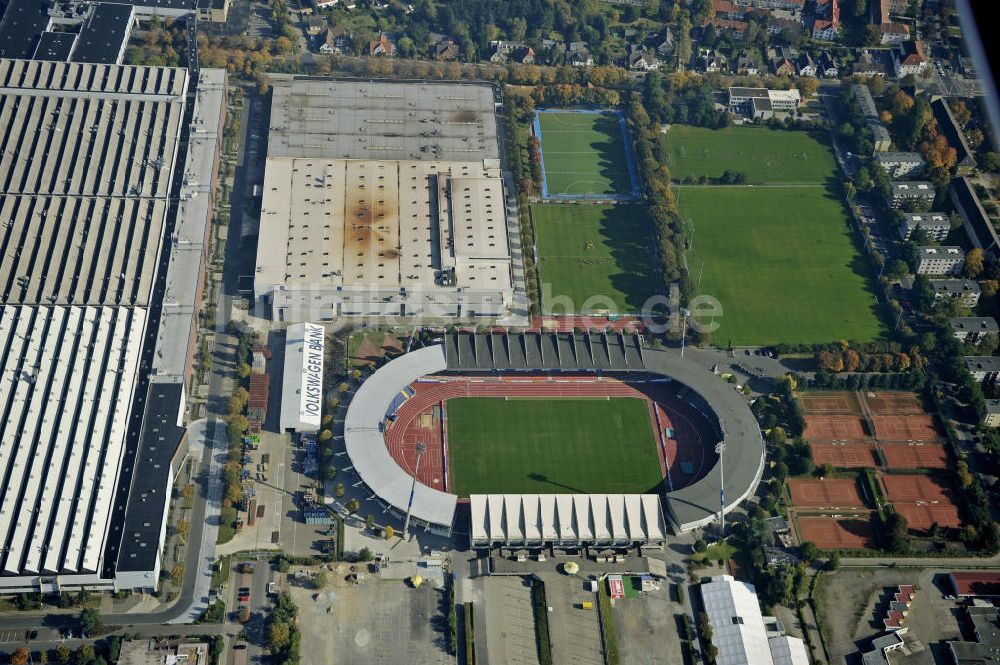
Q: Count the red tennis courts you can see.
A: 10